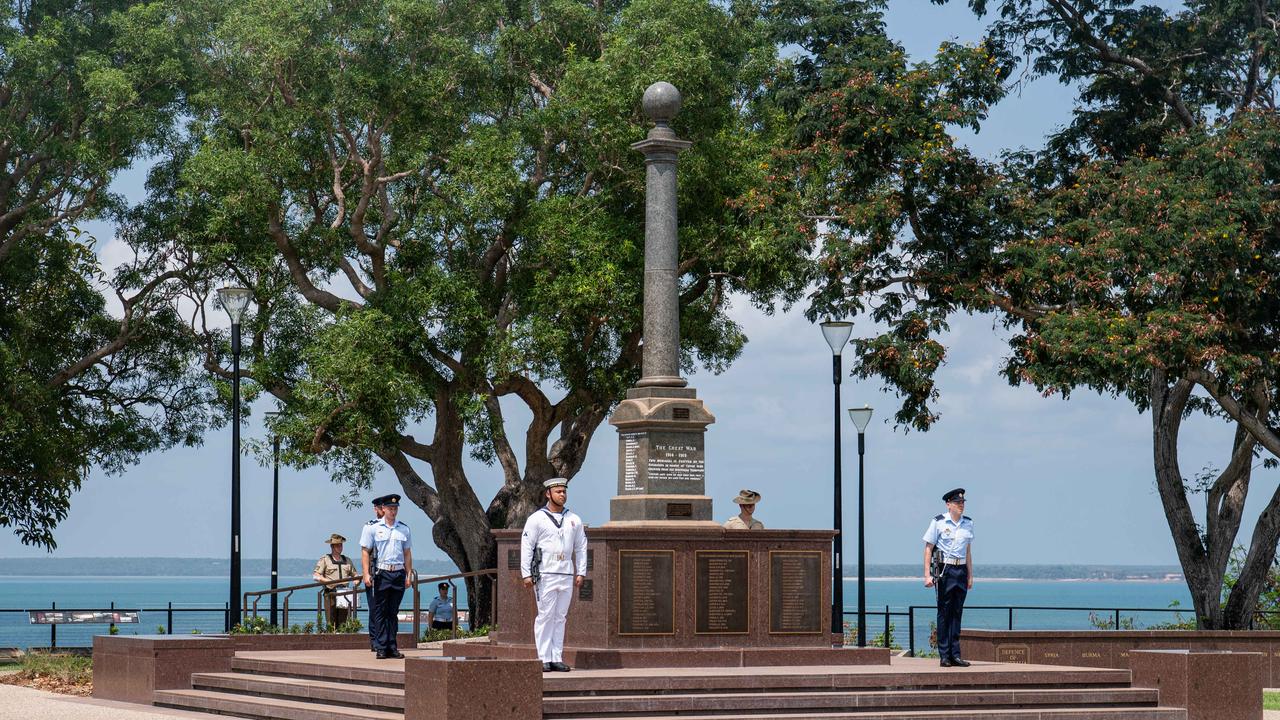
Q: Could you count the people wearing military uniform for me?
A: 7